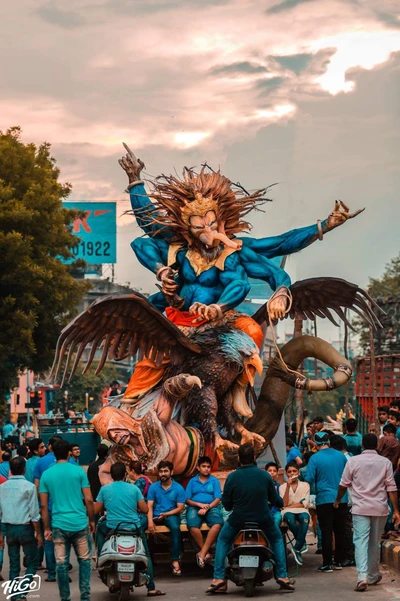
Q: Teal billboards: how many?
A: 1